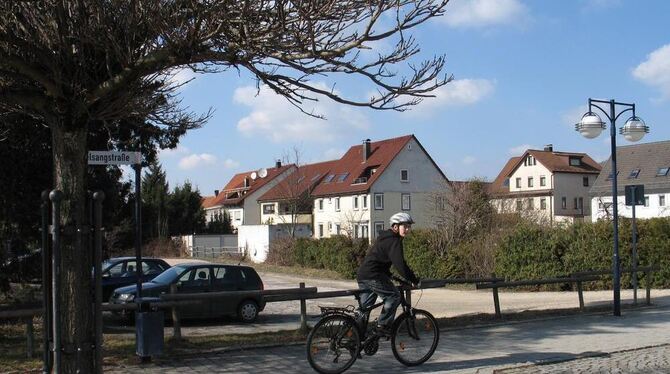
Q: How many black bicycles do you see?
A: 1